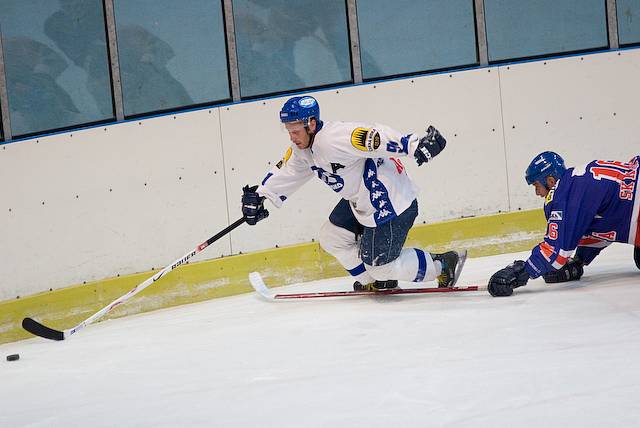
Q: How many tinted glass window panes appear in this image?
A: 6